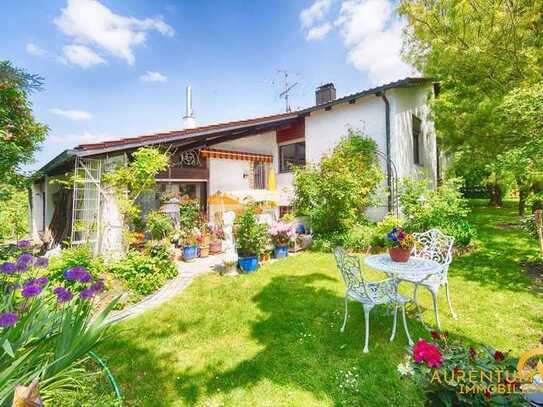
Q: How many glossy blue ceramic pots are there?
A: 3